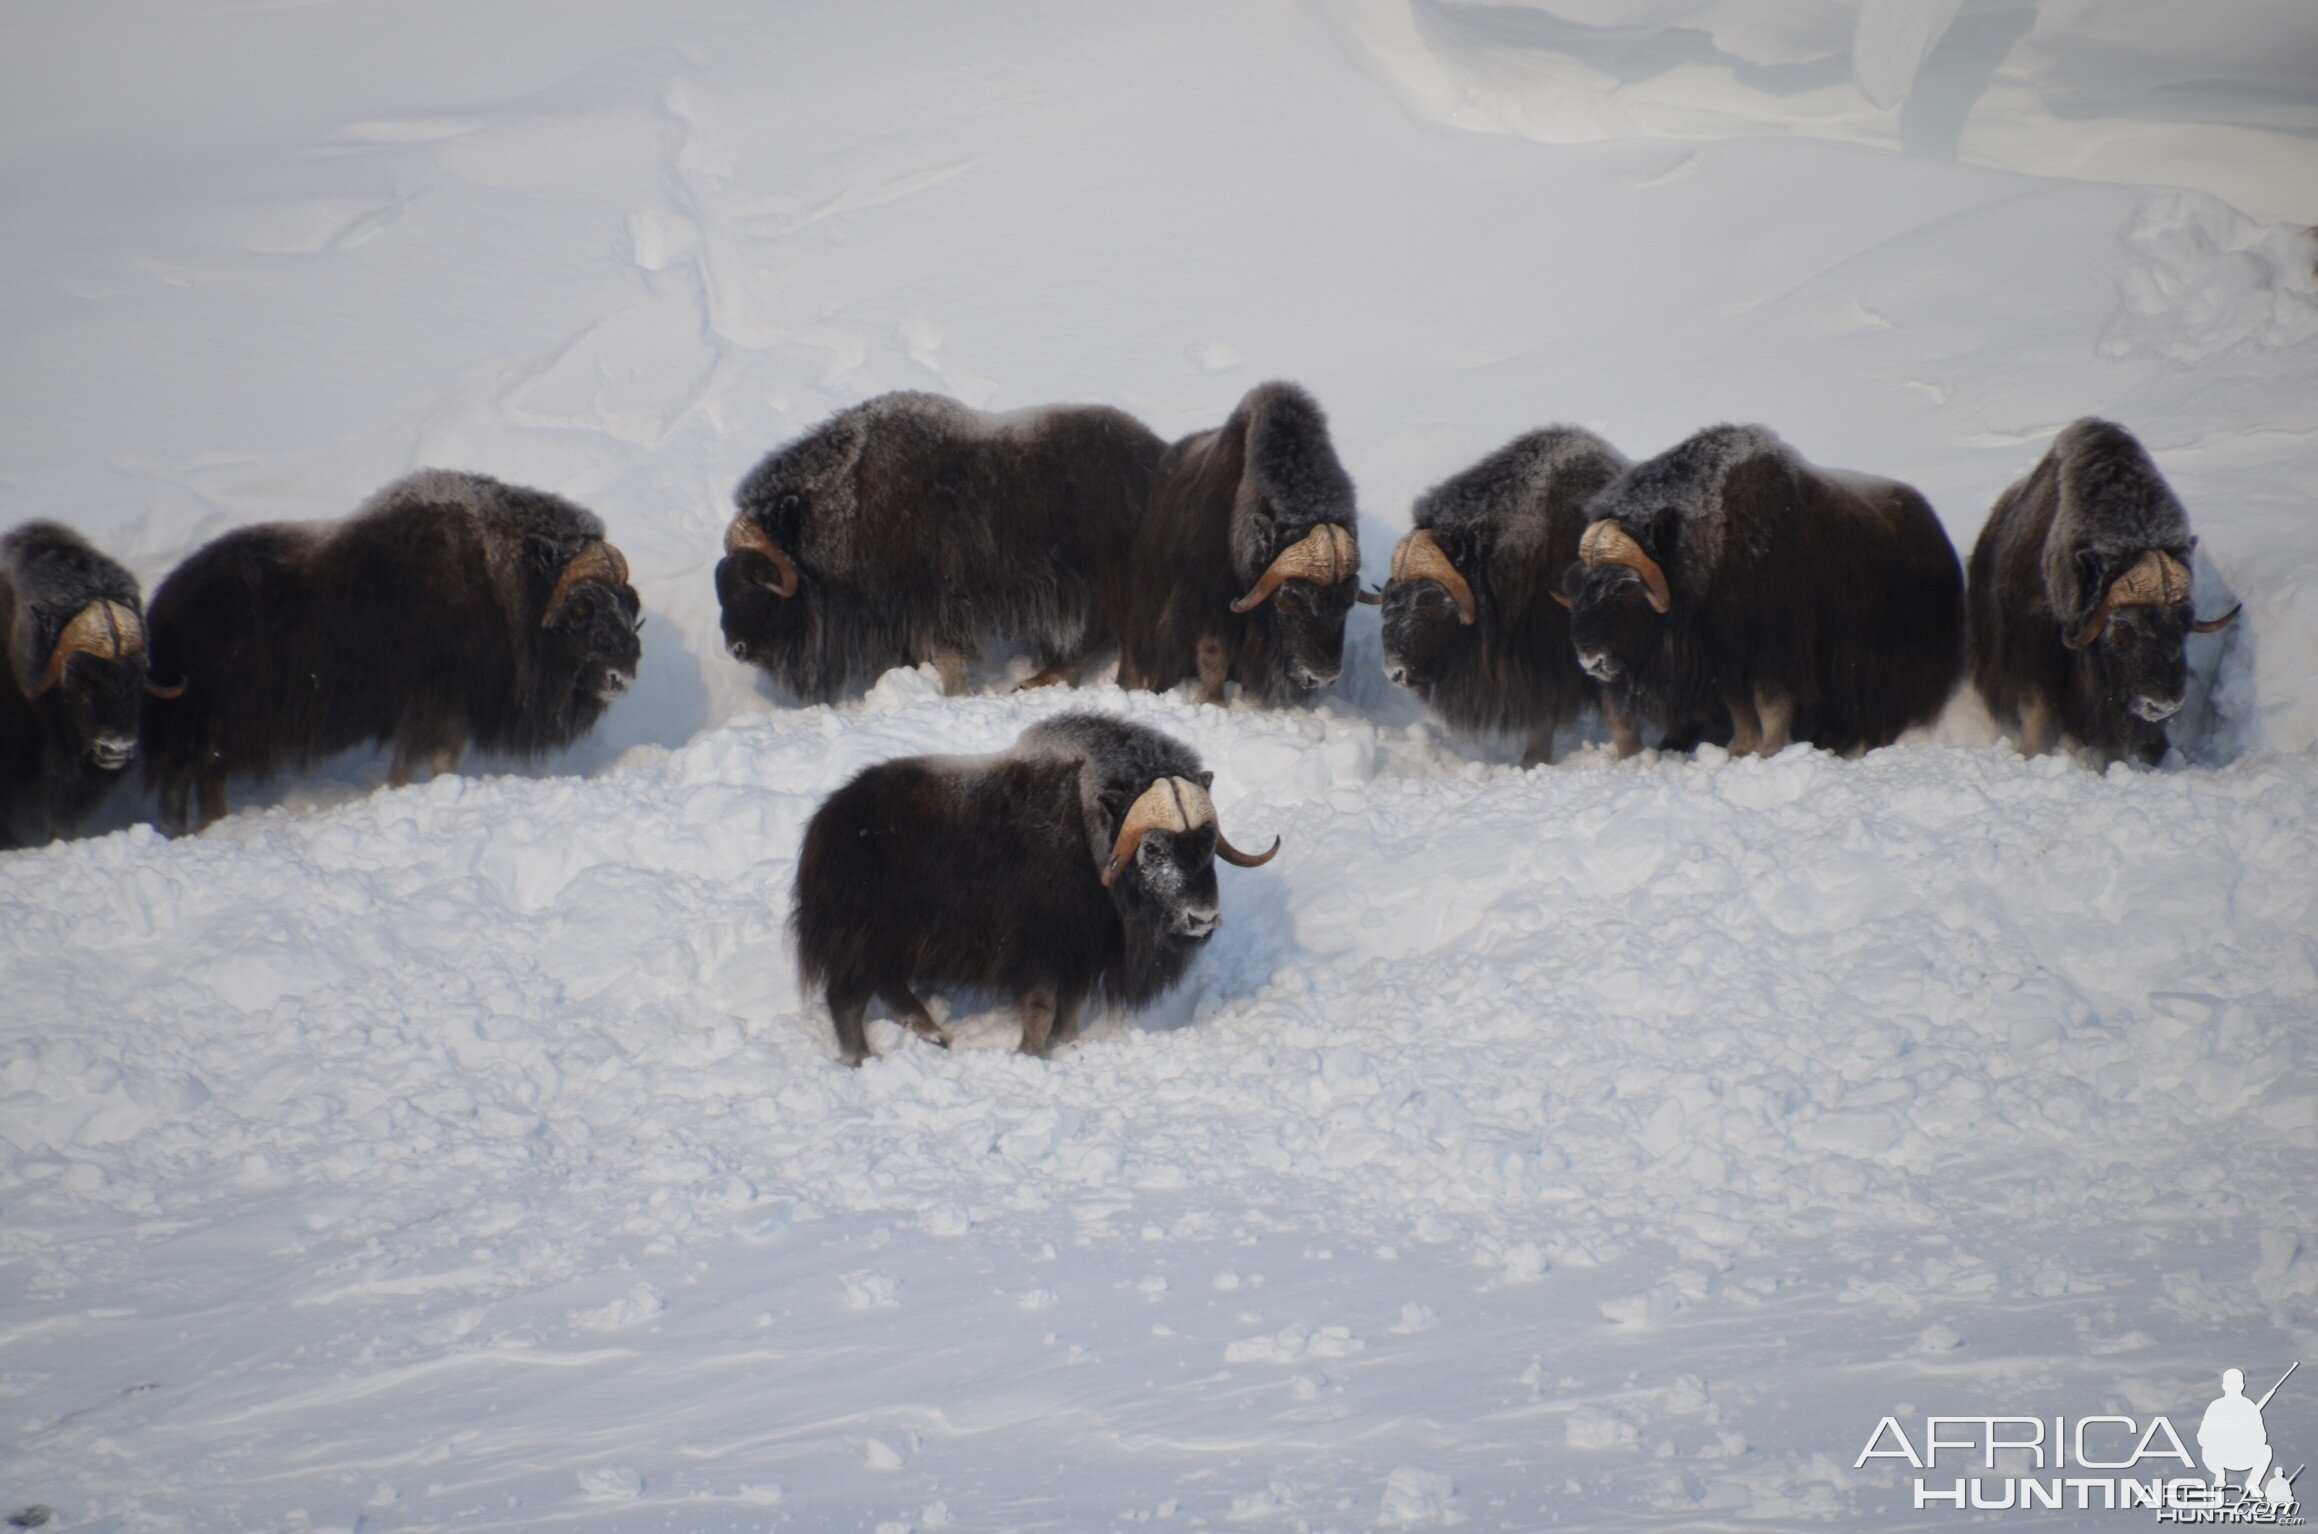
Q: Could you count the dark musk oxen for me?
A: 8